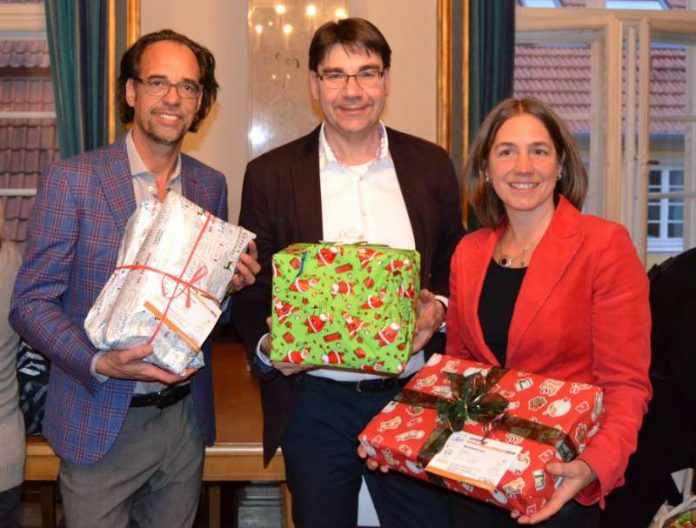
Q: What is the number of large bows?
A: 1